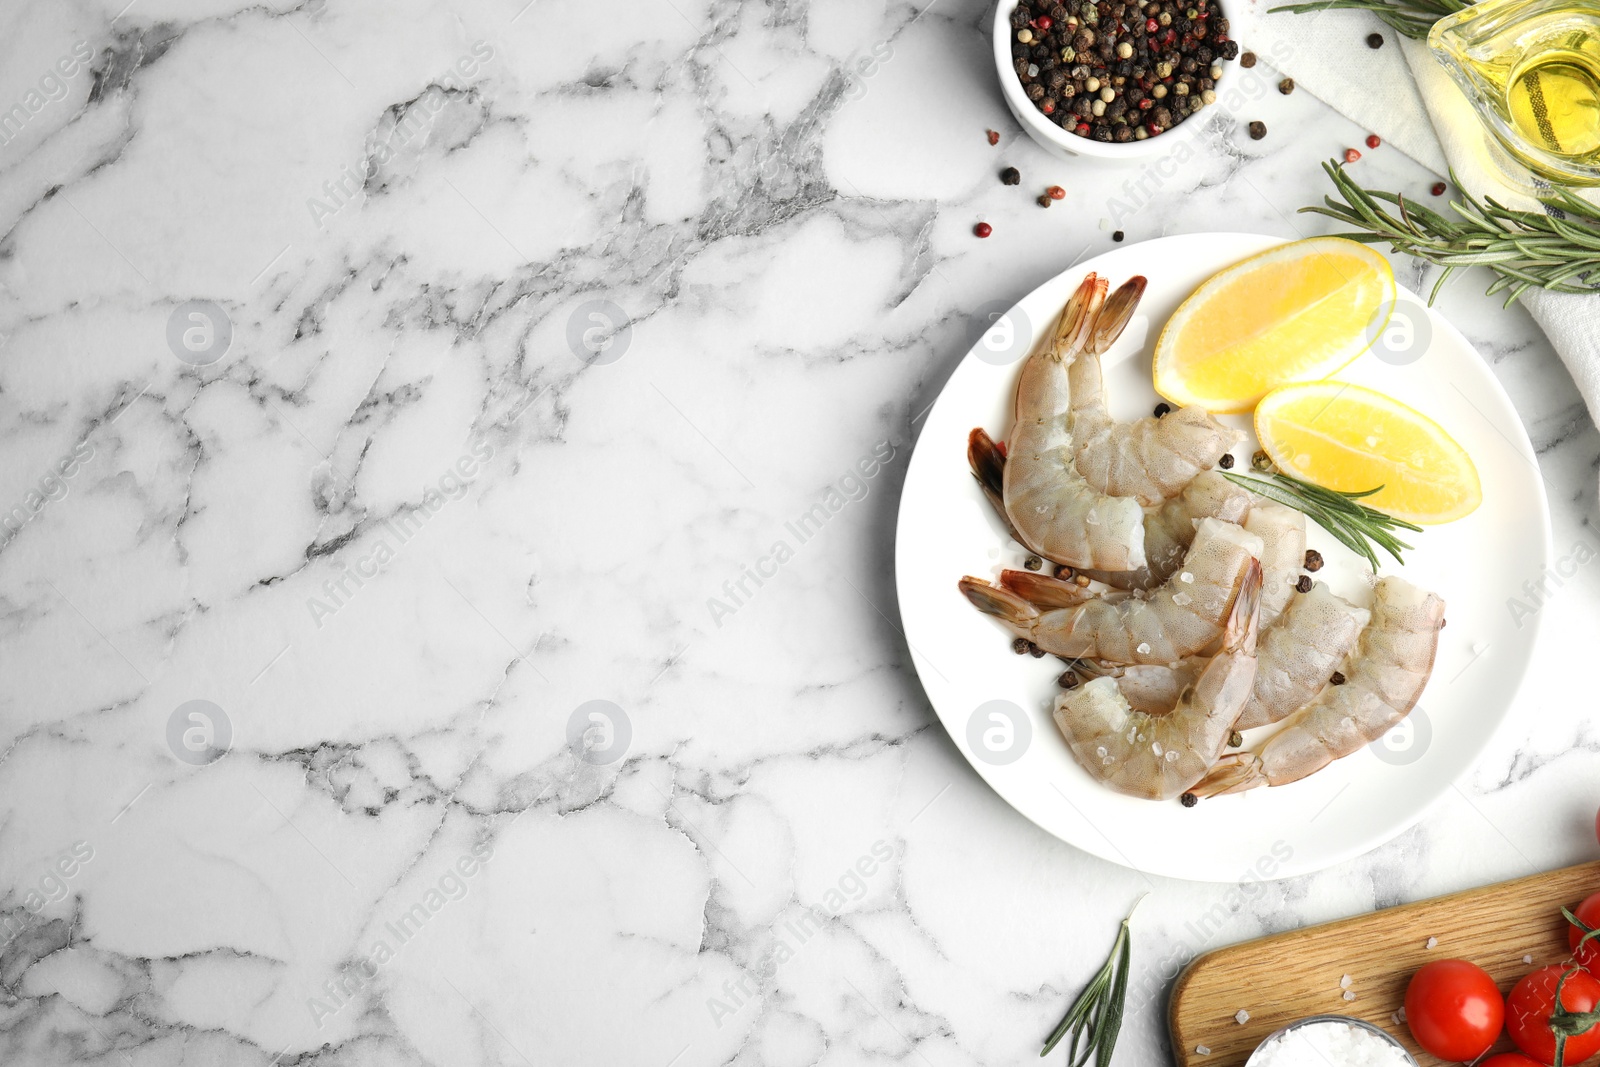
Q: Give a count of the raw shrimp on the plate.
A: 8